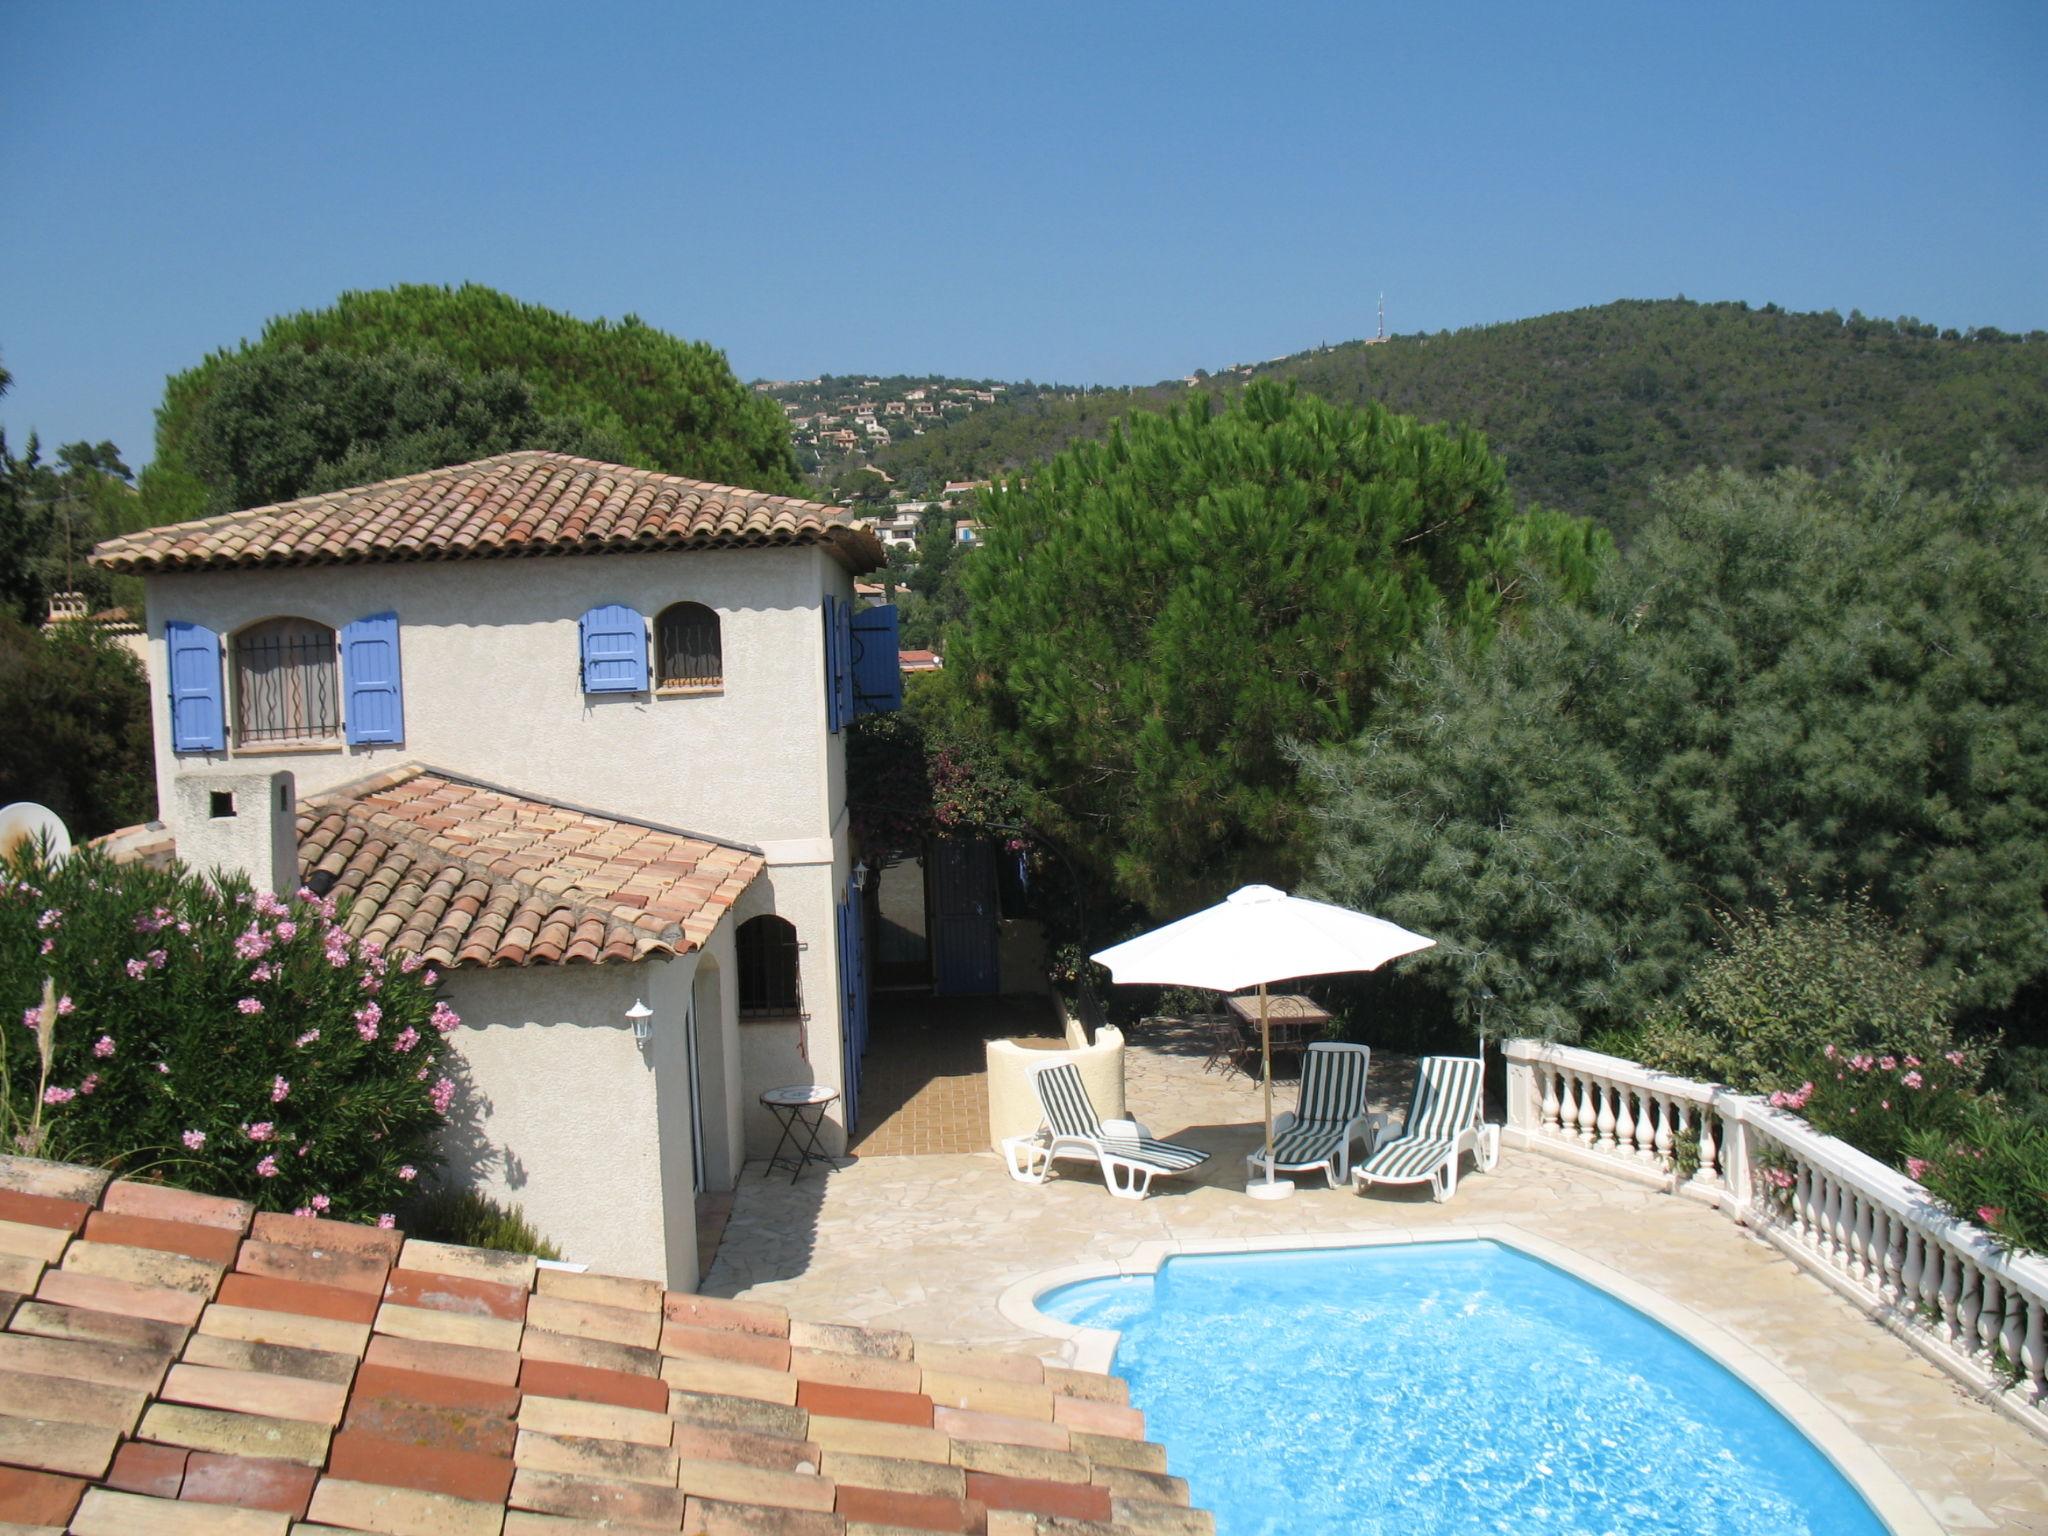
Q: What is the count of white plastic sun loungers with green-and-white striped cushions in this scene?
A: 3